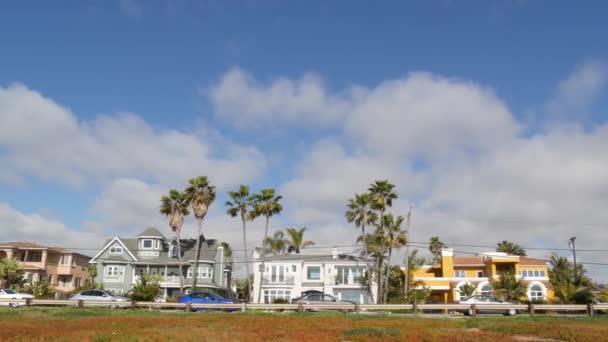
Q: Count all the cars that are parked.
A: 5